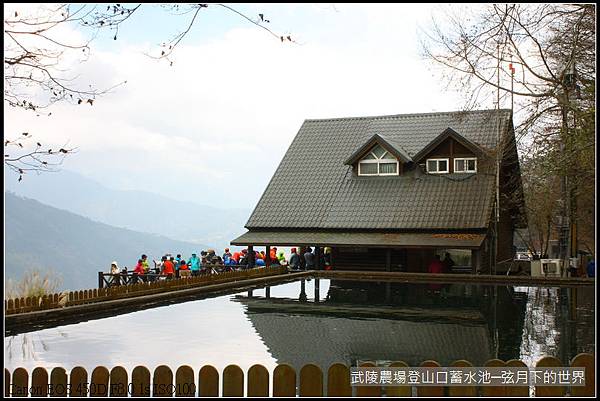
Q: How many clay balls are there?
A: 0